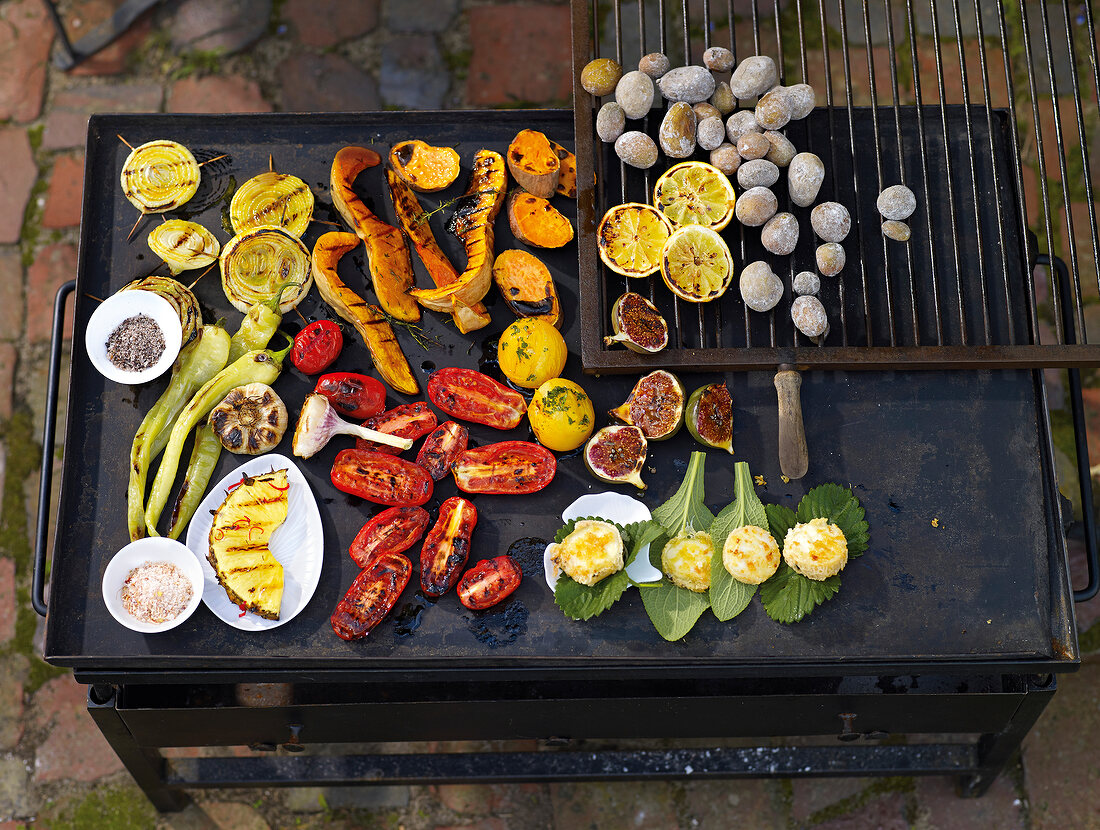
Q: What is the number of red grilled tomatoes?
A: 11